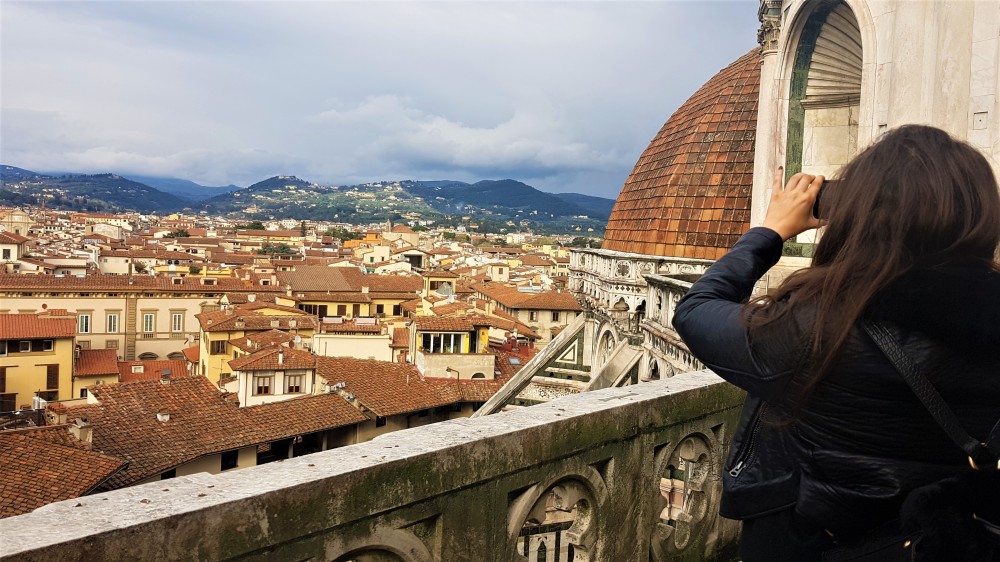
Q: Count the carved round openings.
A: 3